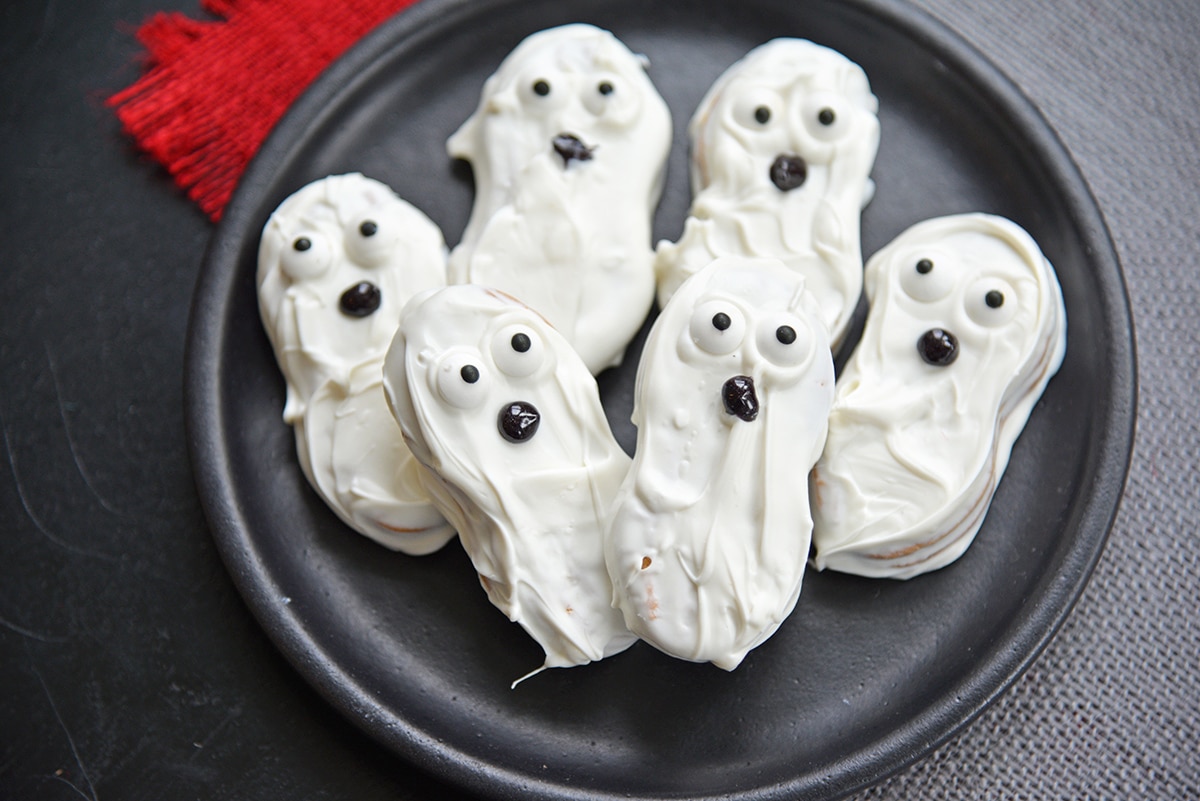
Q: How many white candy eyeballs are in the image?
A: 12